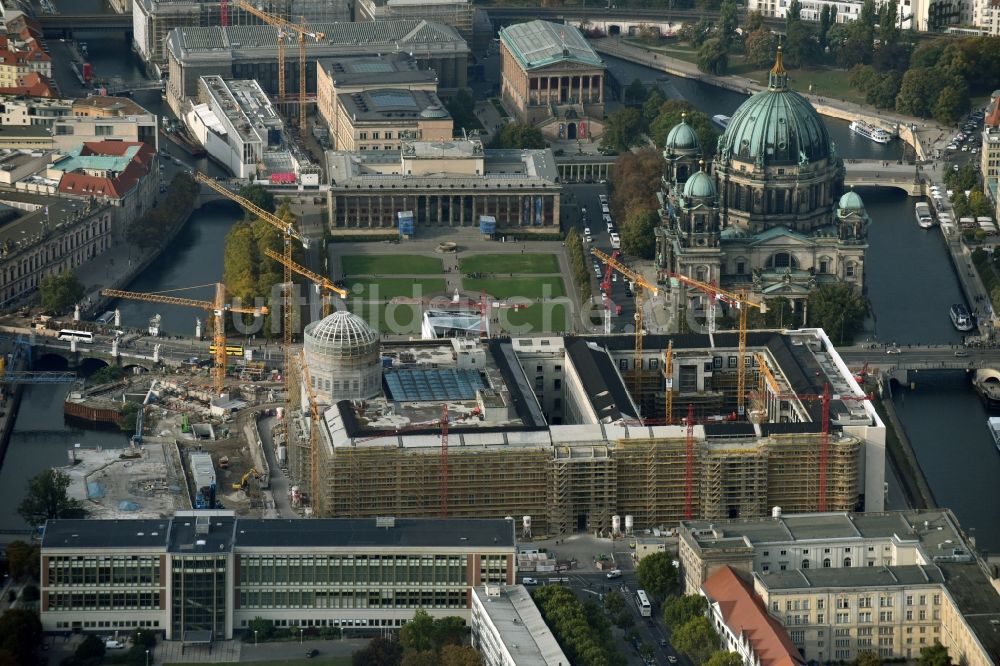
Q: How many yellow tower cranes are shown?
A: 10